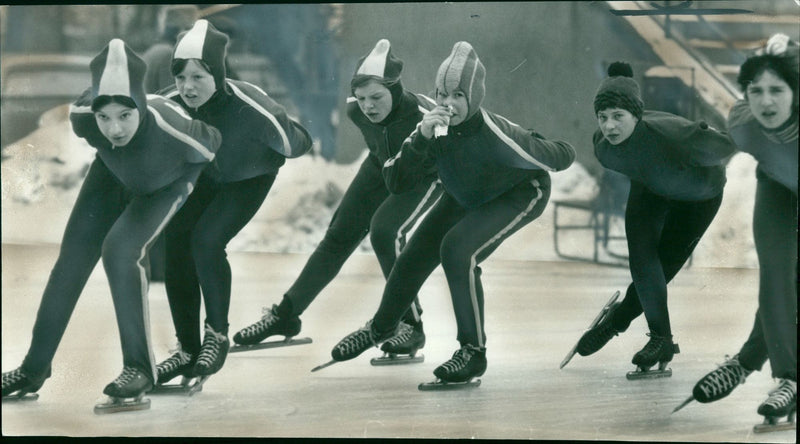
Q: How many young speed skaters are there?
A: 6